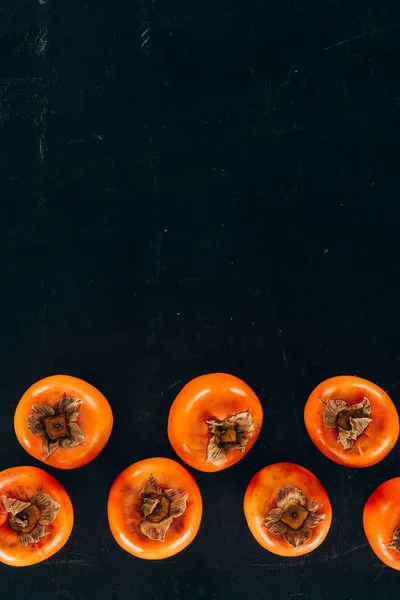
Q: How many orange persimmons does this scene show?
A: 7